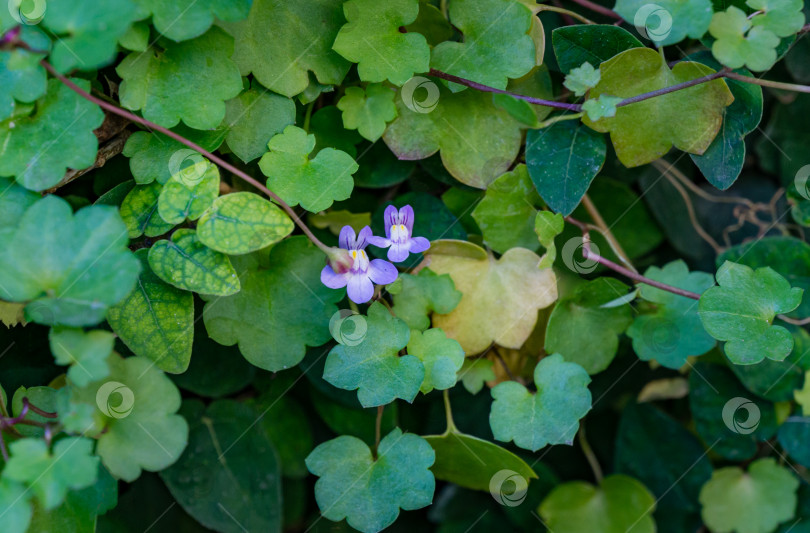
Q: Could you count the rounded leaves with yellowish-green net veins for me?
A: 5